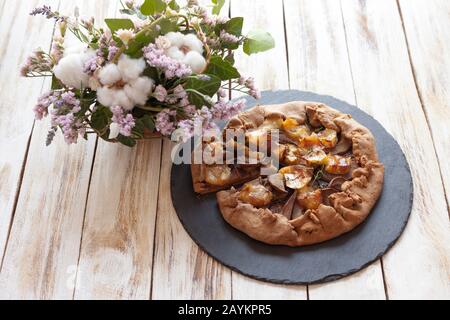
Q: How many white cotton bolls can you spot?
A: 3